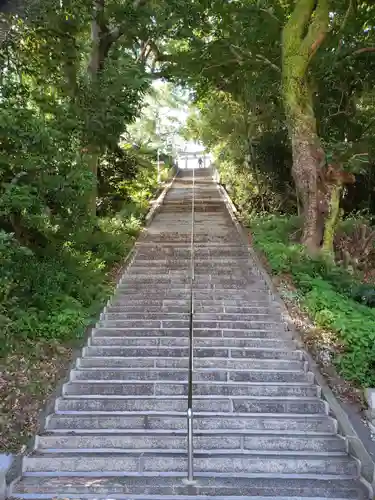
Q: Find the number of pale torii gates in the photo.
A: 1